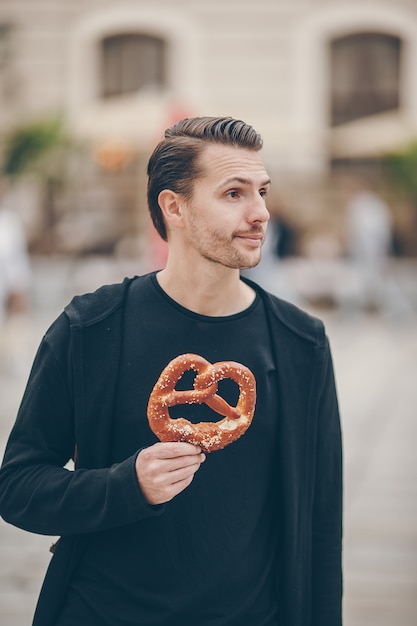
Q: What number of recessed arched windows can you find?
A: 2